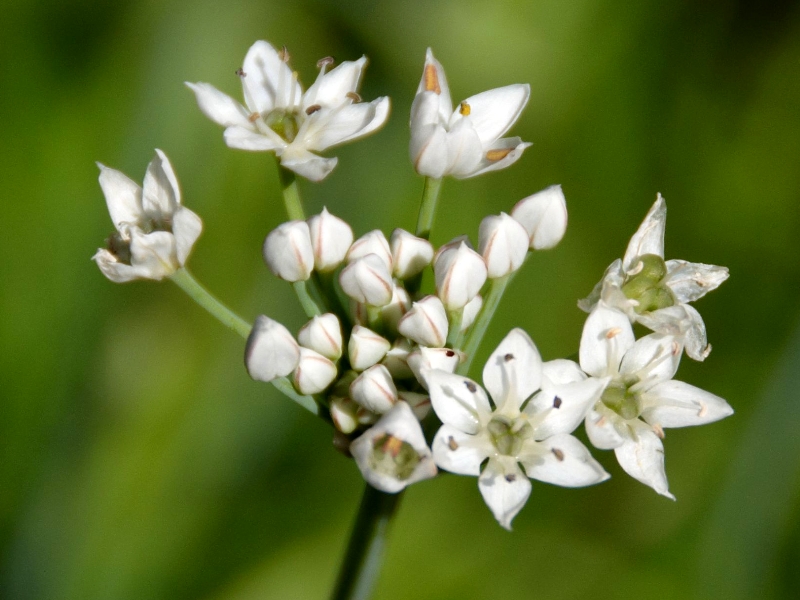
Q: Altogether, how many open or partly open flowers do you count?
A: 7